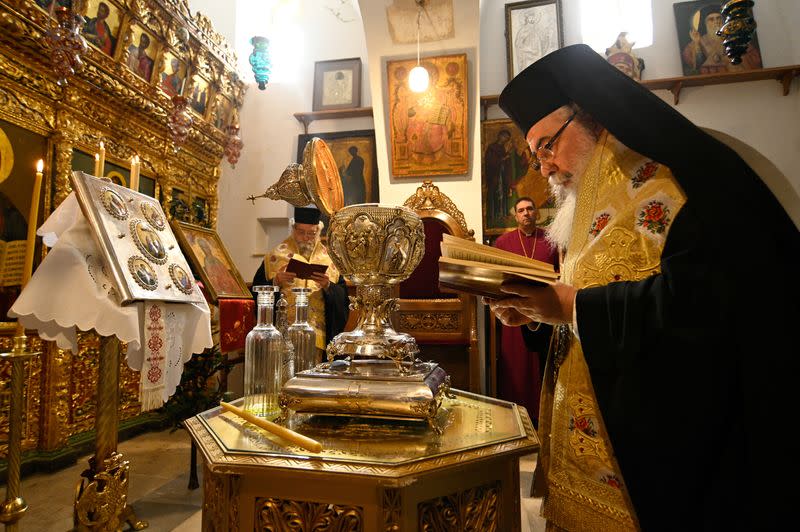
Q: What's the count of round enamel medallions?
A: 5